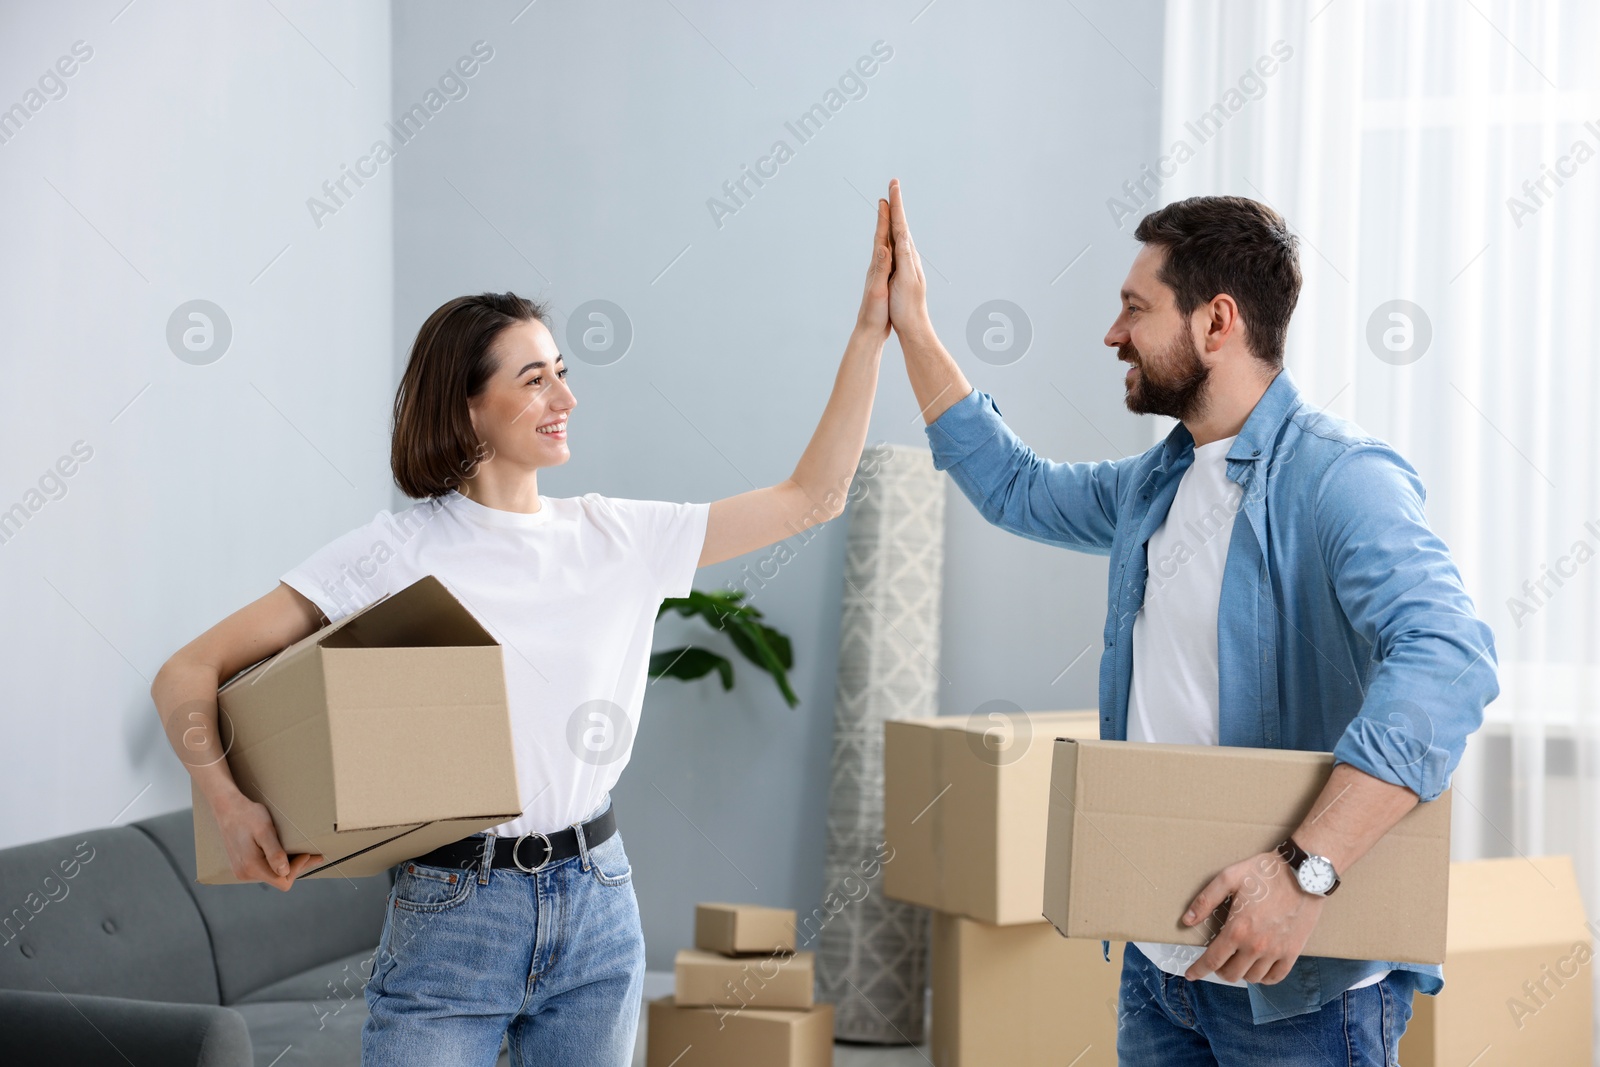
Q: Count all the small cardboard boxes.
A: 3